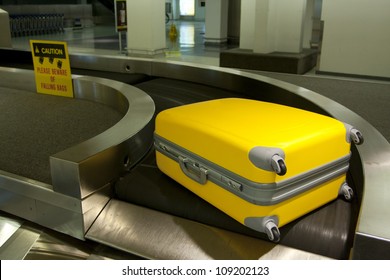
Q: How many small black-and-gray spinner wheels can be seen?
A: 4